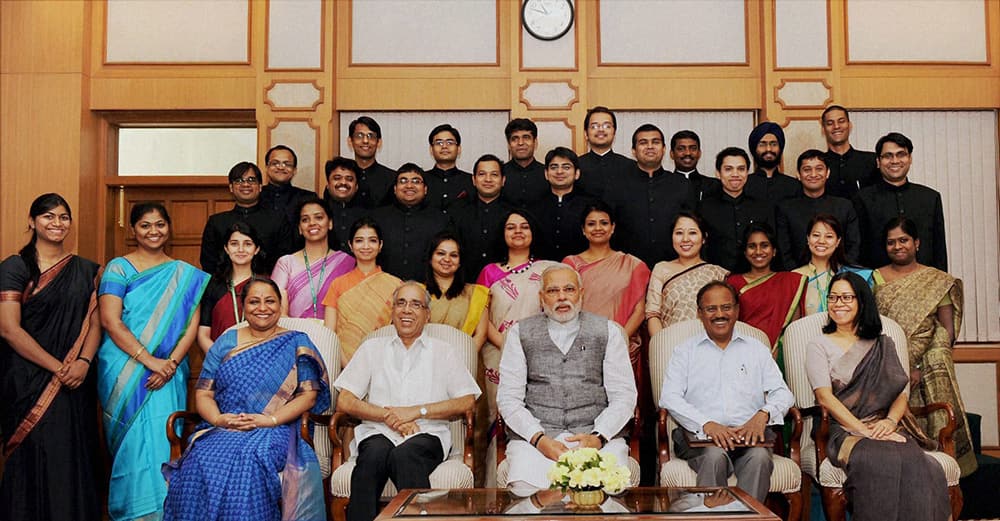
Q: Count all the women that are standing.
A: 12